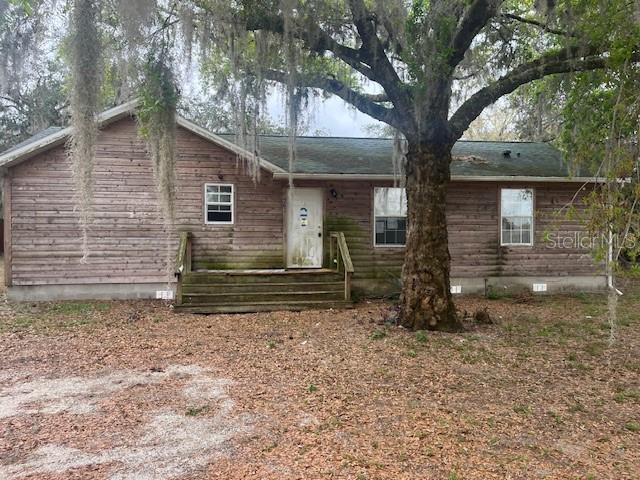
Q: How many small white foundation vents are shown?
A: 3